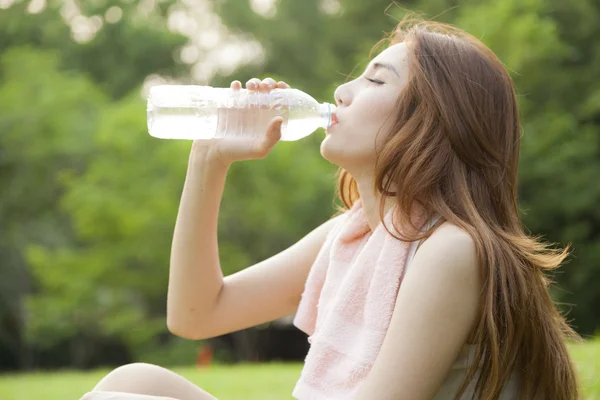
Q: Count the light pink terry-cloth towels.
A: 1